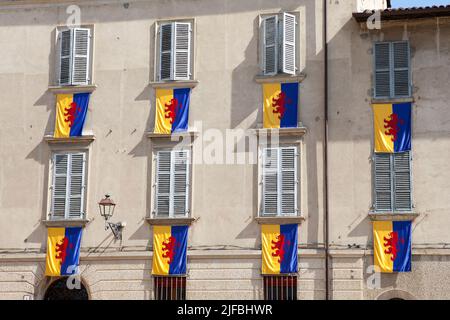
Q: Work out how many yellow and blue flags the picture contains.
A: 8